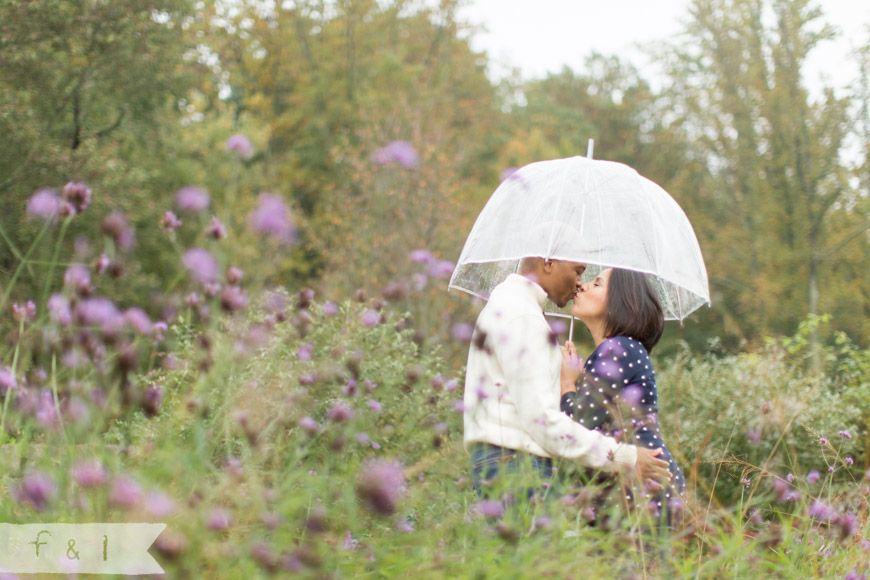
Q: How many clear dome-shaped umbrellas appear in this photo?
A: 1